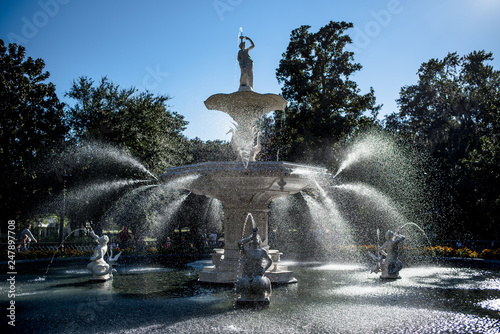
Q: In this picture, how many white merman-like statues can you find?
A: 3